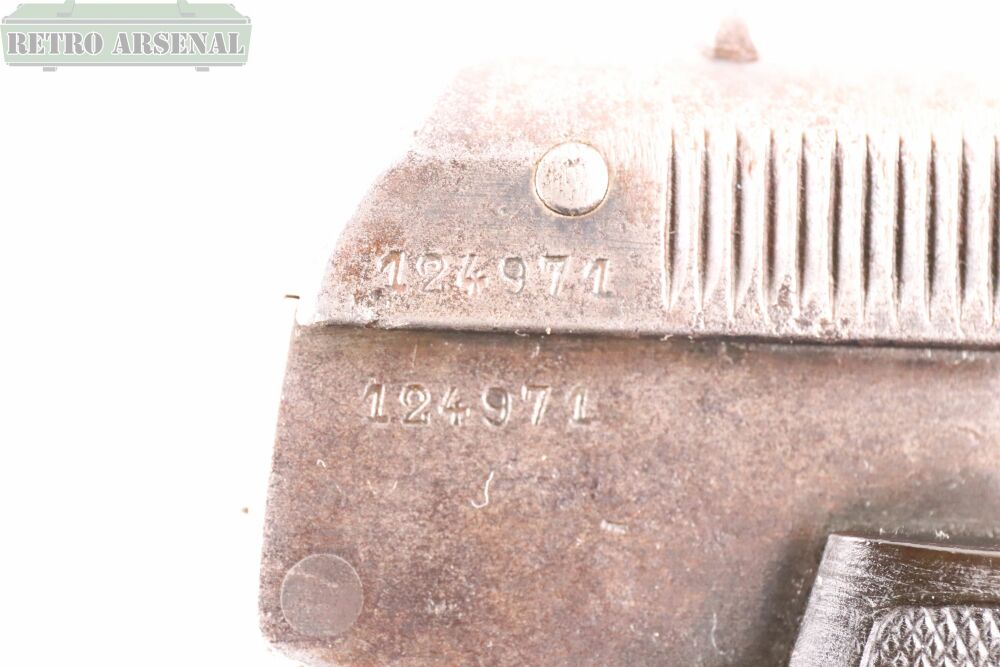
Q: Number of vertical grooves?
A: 11